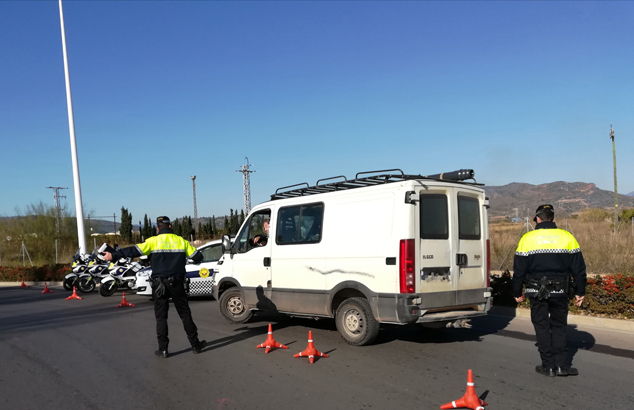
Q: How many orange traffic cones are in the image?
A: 7